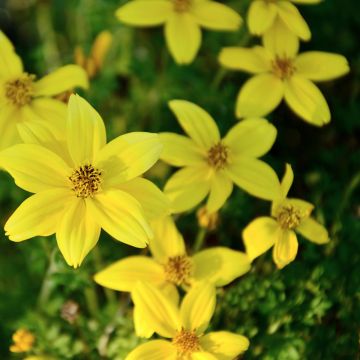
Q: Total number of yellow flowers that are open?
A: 9